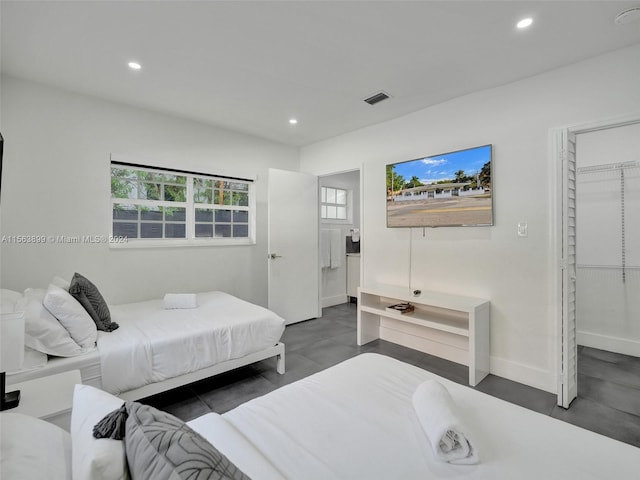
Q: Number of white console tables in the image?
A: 1